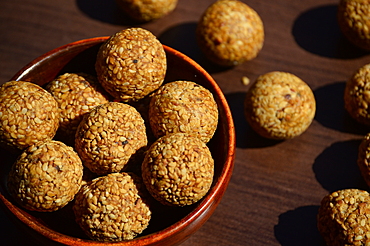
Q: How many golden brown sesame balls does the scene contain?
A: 15